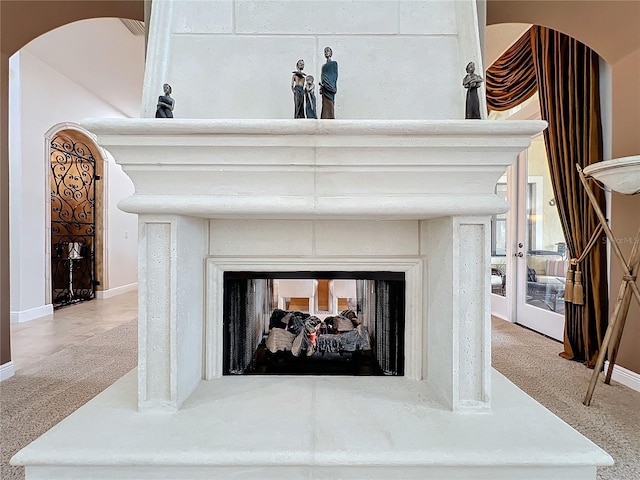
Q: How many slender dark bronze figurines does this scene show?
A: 5